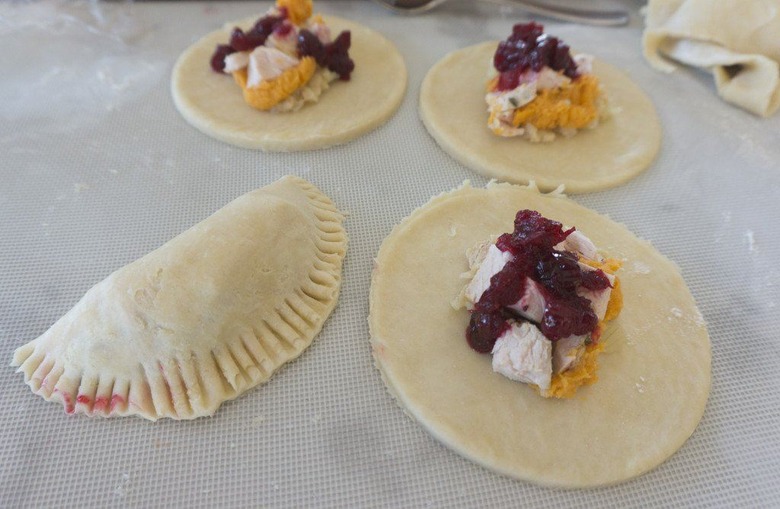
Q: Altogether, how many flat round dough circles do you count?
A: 3